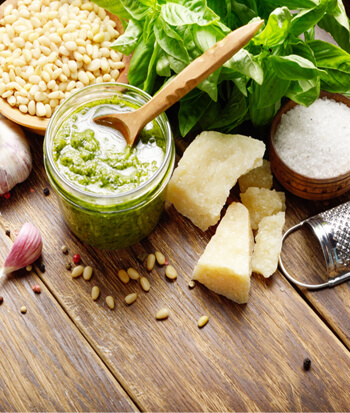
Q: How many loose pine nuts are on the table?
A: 13